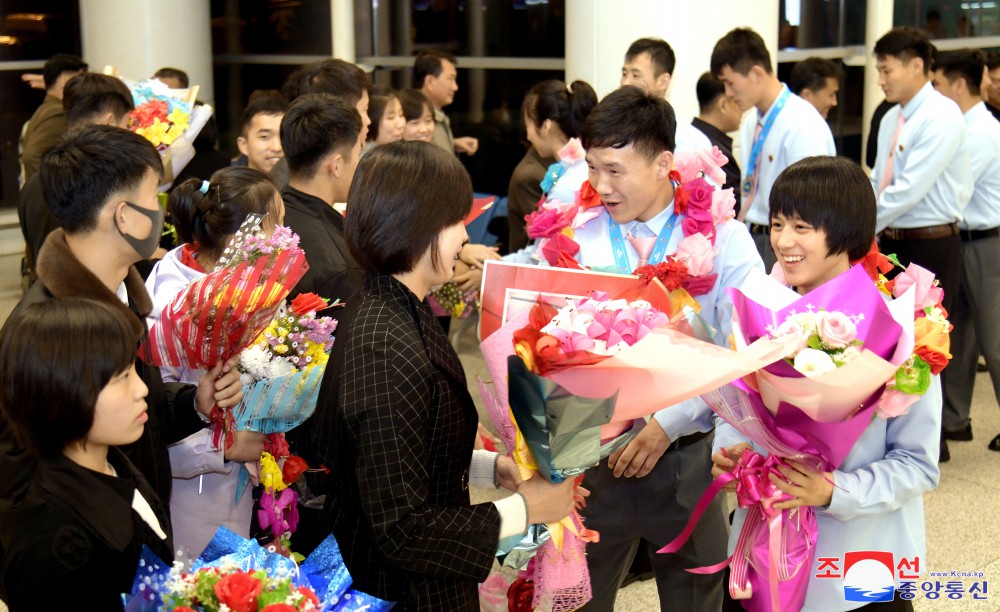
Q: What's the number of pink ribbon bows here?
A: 1